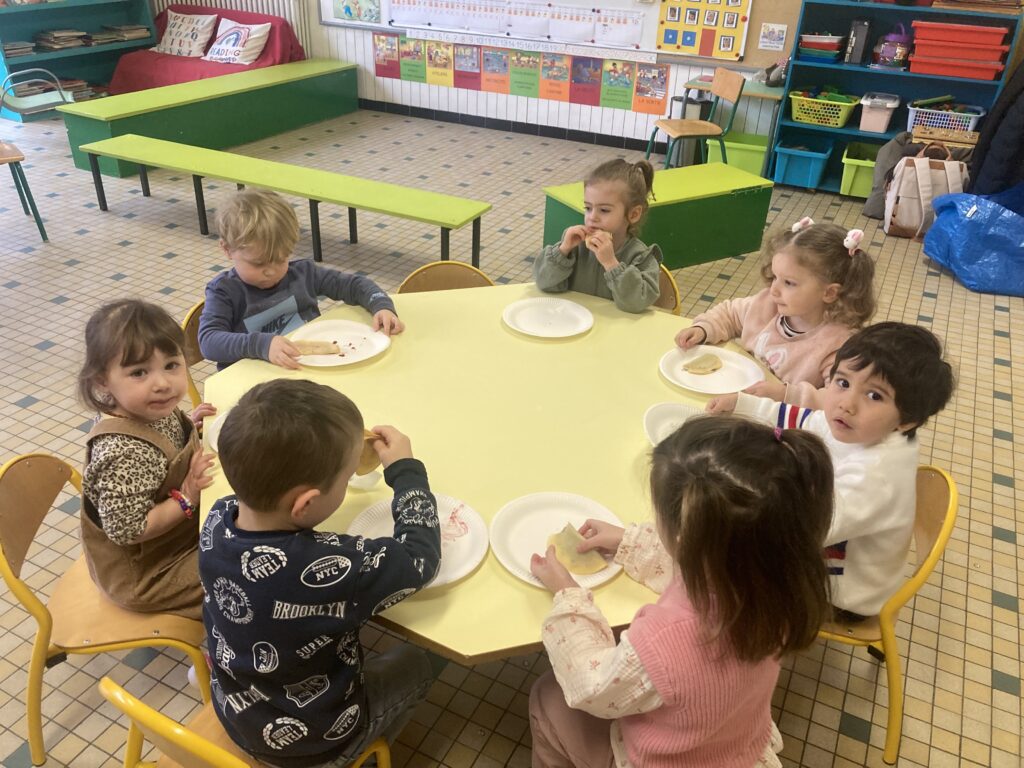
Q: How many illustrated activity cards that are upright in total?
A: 10